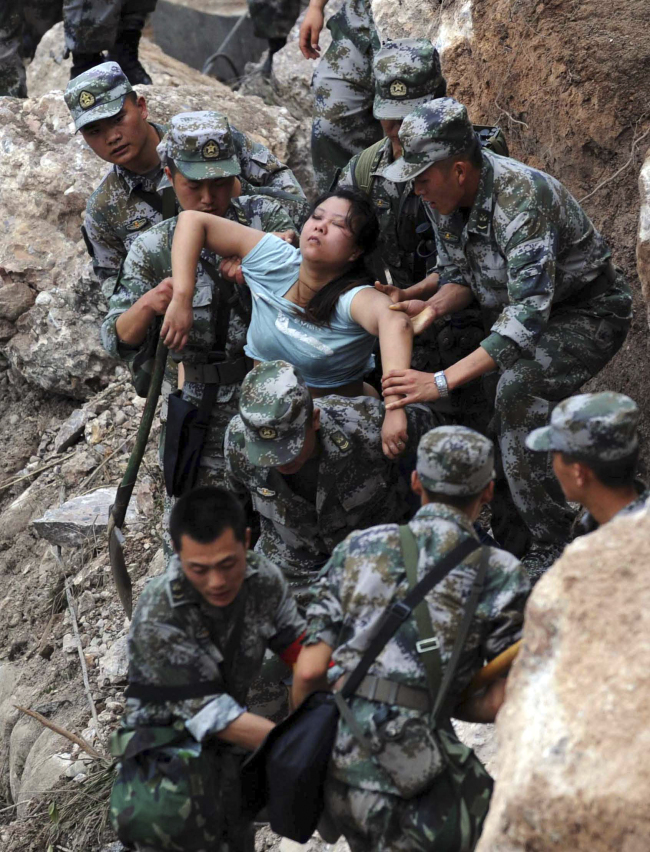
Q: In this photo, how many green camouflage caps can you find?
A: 7